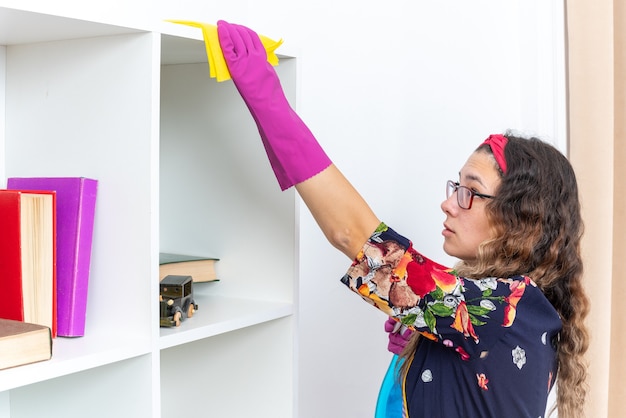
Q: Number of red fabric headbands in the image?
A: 1